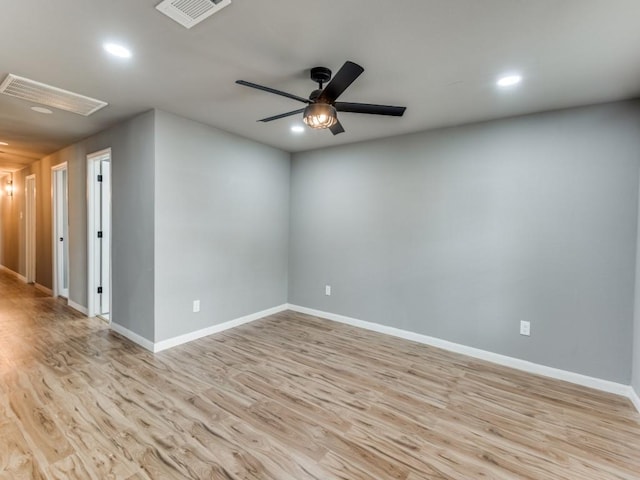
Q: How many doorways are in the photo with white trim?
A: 3